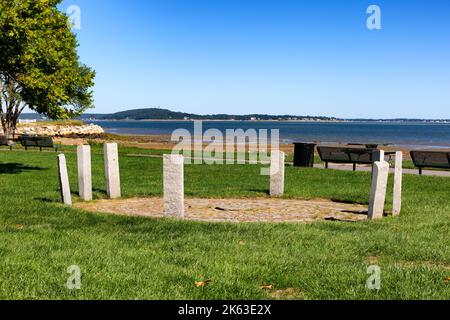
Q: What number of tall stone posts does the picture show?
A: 8